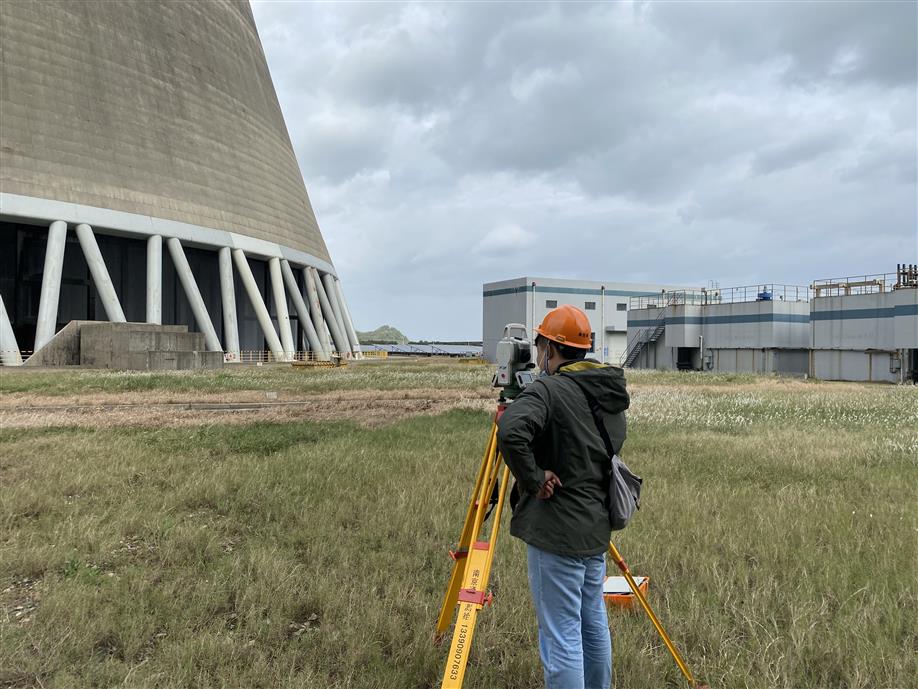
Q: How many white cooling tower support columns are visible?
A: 13